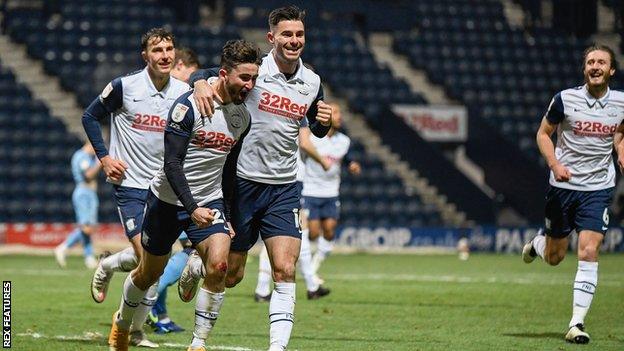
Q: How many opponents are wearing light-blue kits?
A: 2